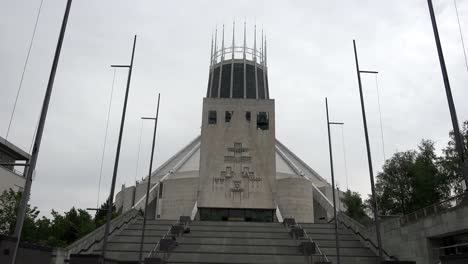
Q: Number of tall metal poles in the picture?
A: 6